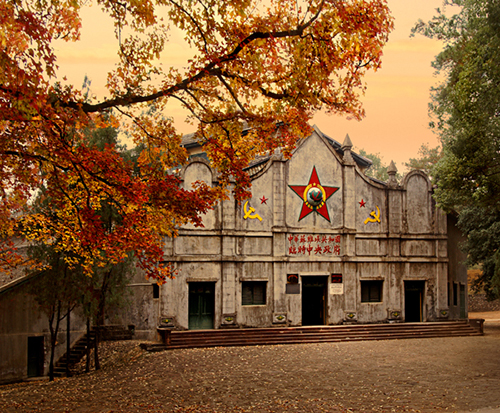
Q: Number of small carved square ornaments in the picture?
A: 6